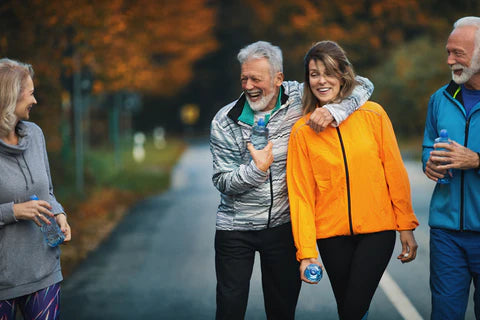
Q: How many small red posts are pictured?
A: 0